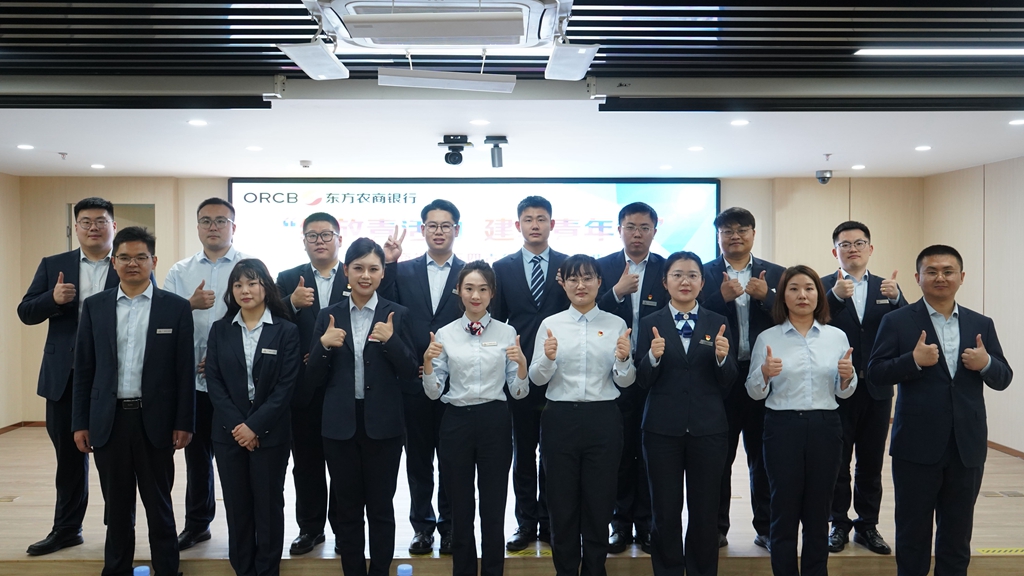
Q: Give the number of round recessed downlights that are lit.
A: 11